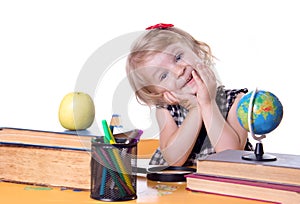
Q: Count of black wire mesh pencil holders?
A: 1